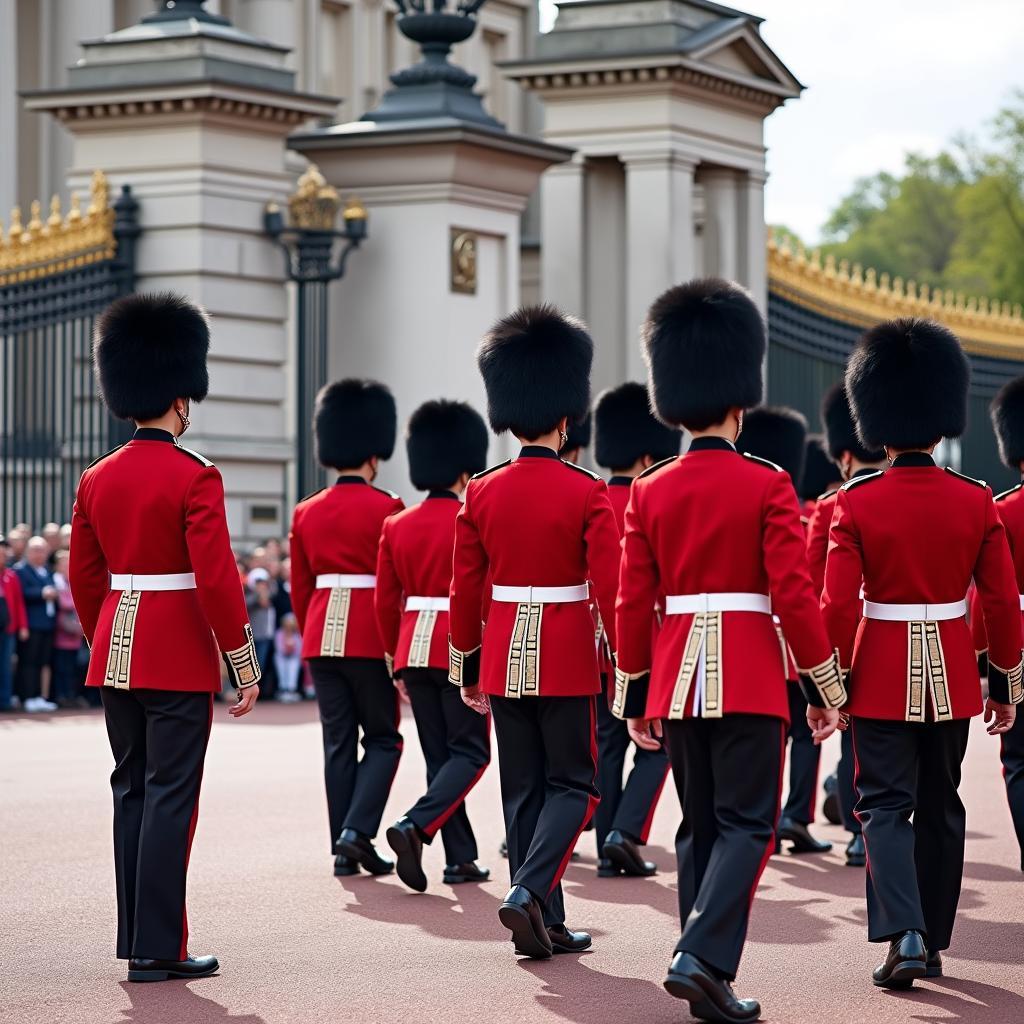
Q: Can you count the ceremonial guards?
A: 12